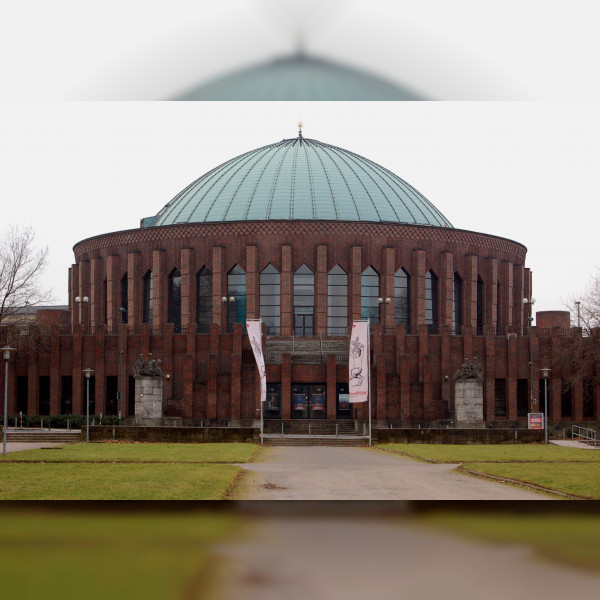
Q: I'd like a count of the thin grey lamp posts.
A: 3